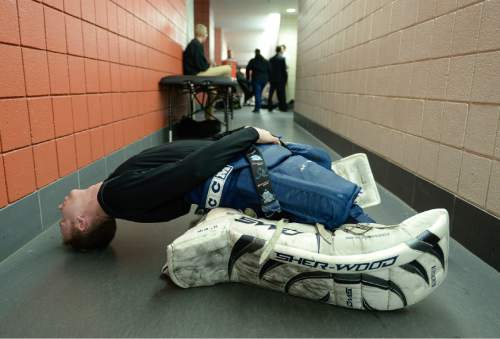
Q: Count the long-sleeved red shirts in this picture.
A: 0